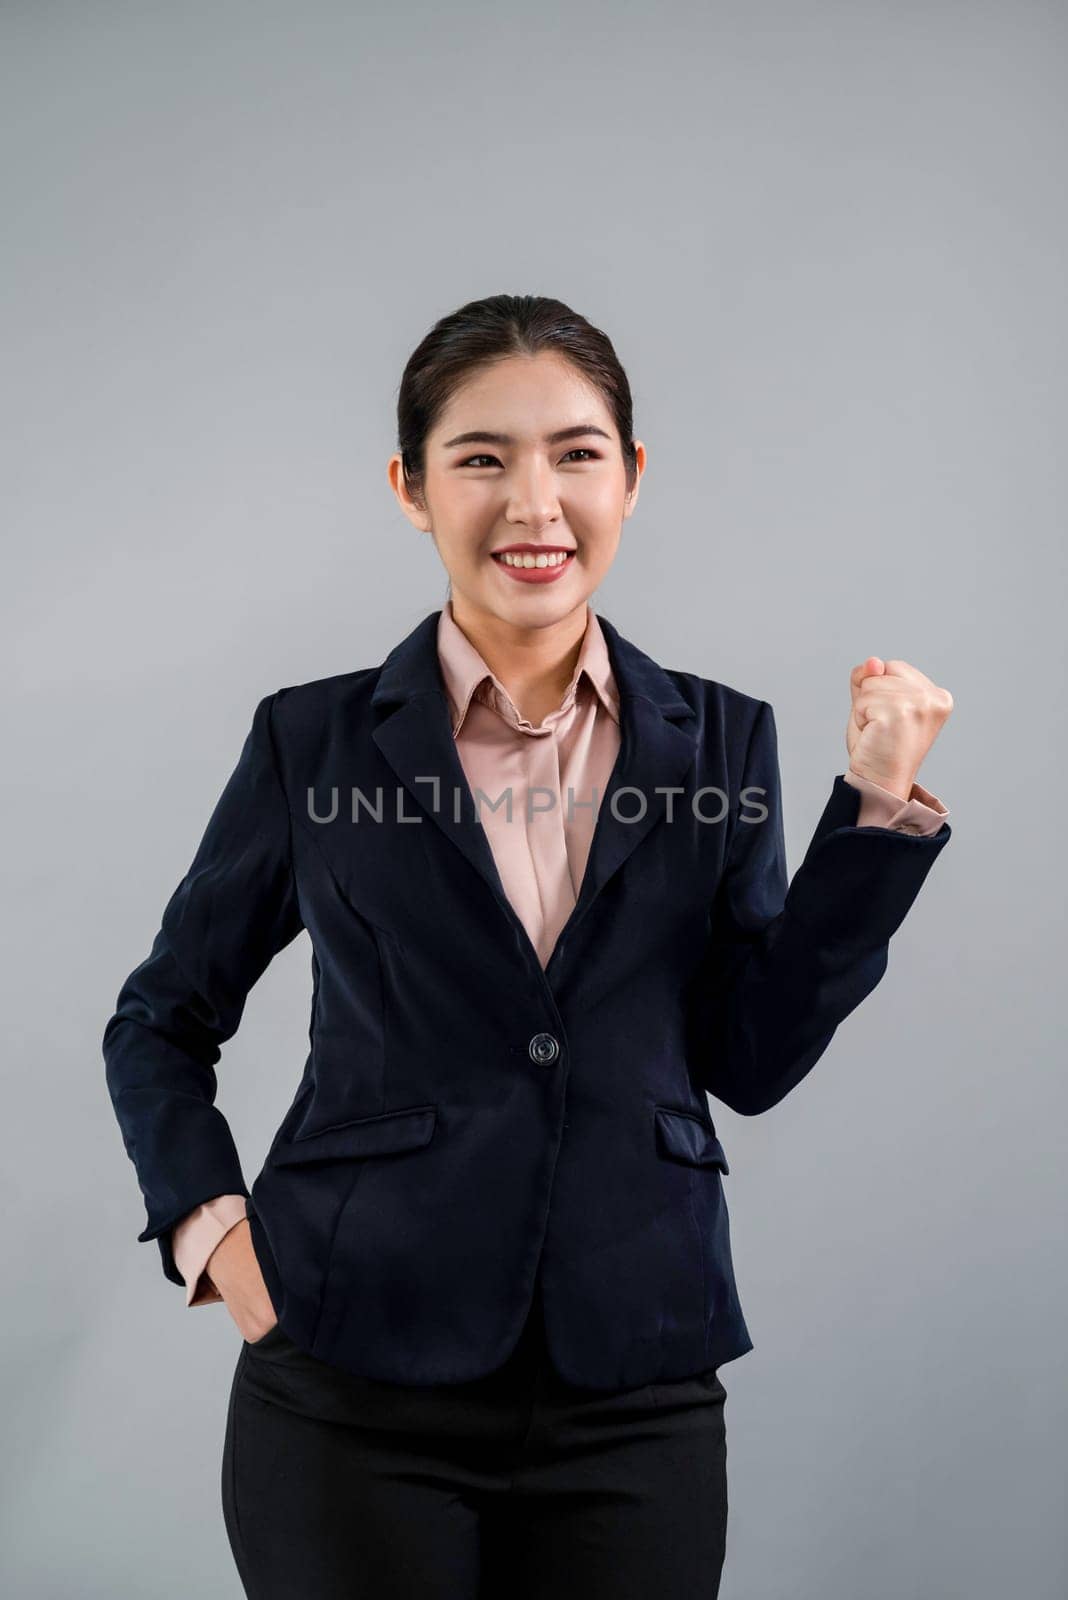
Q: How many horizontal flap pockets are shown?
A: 2